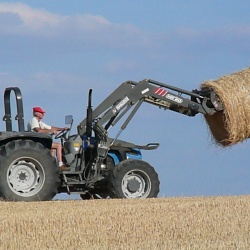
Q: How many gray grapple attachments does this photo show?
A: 1